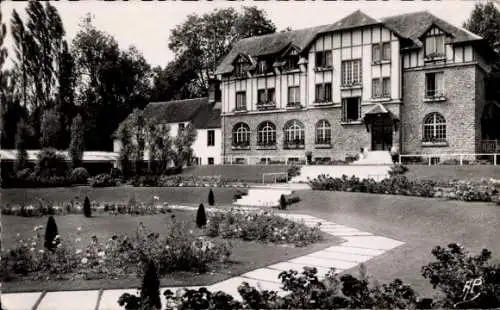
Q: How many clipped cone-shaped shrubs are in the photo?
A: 6